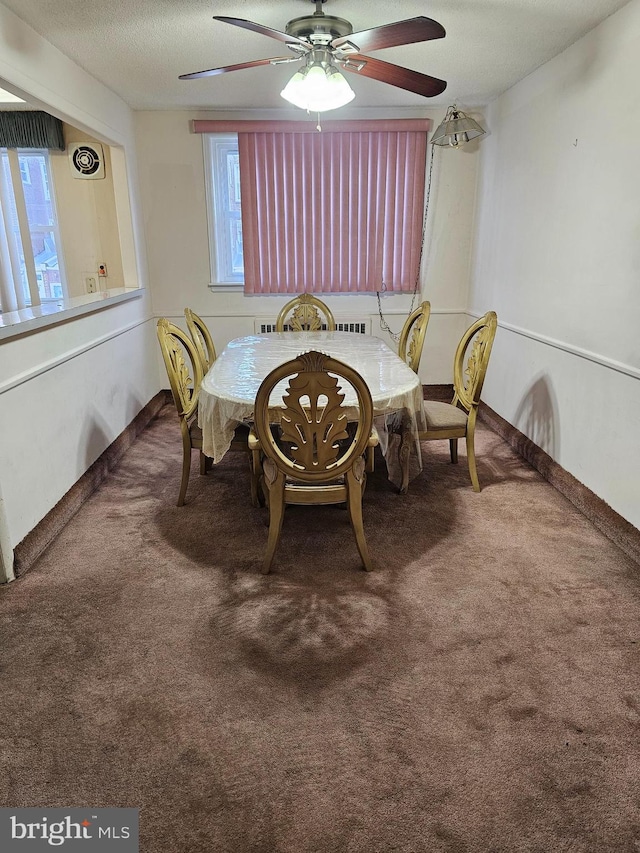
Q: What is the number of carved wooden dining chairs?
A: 6